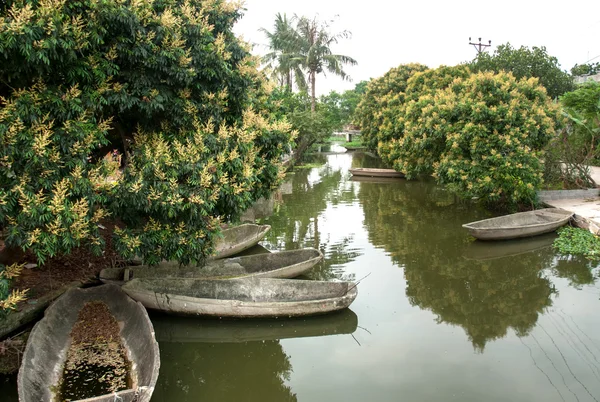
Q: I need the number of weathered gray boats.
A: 6